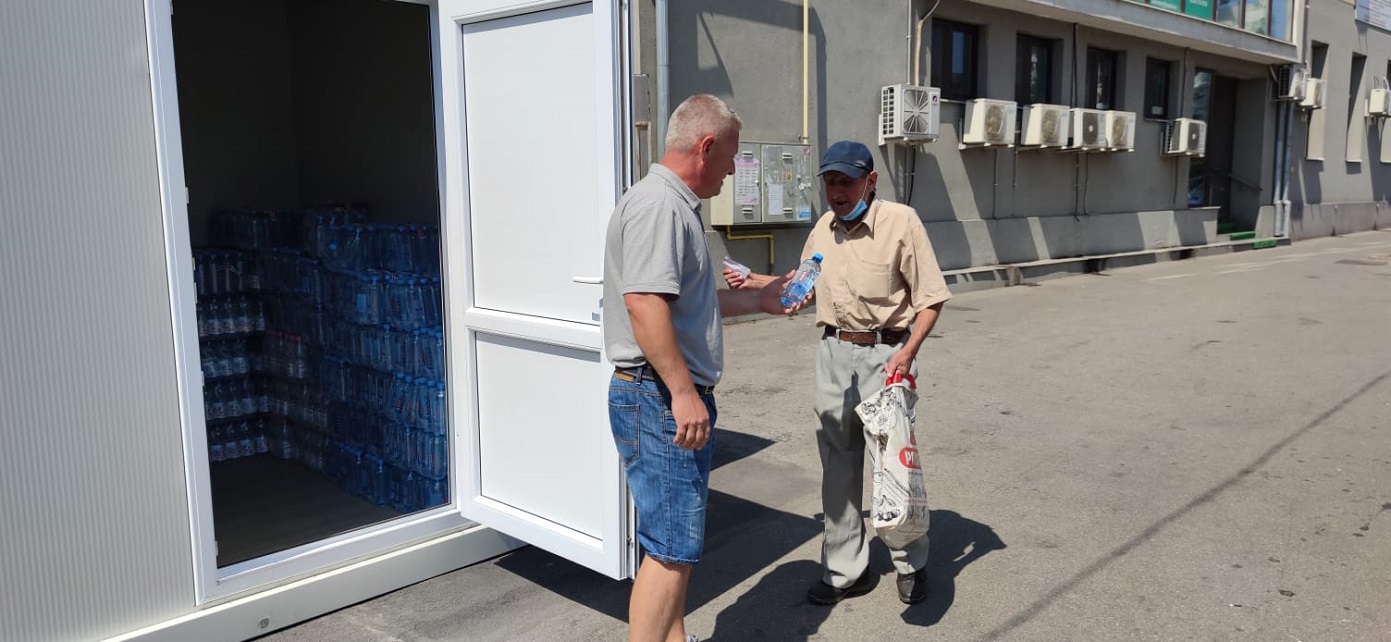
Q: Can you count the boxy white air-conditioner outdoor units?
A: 9